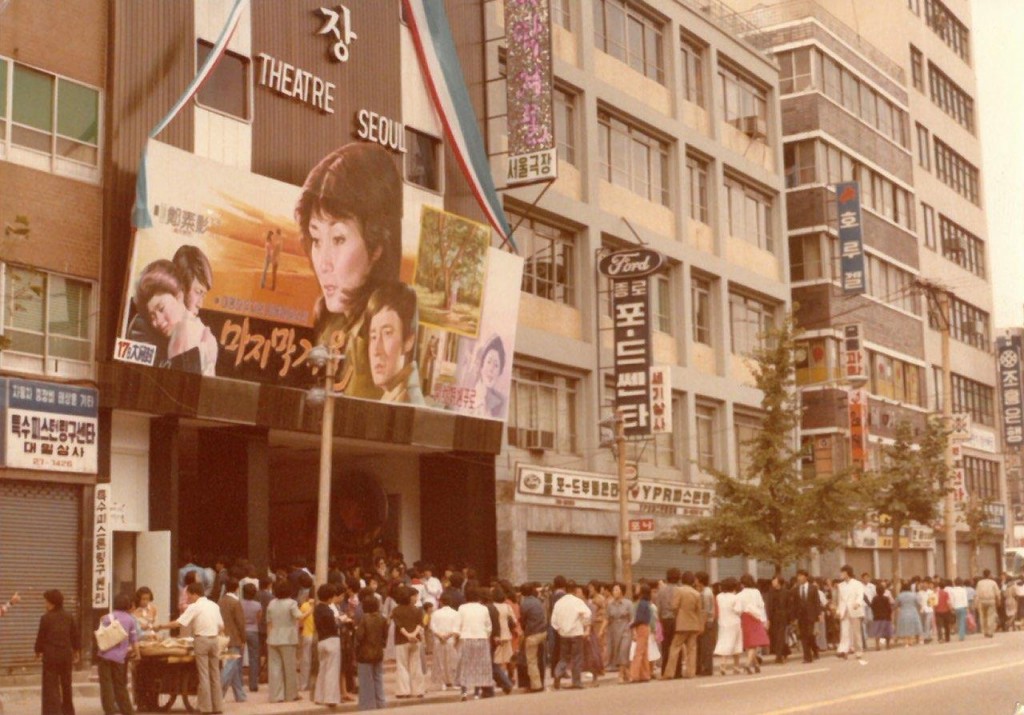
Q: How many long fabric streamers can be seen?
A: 2